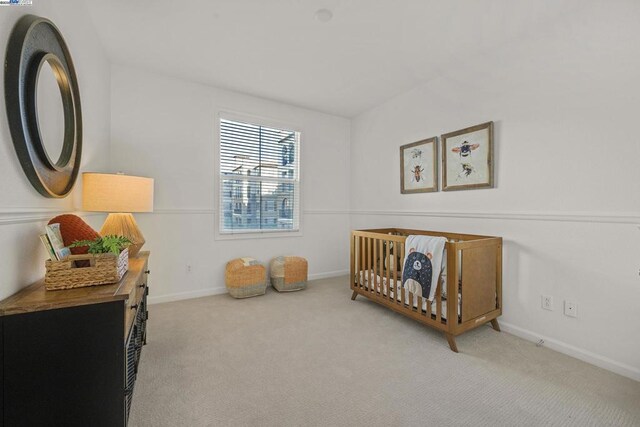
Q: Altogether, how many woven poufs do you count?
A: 2